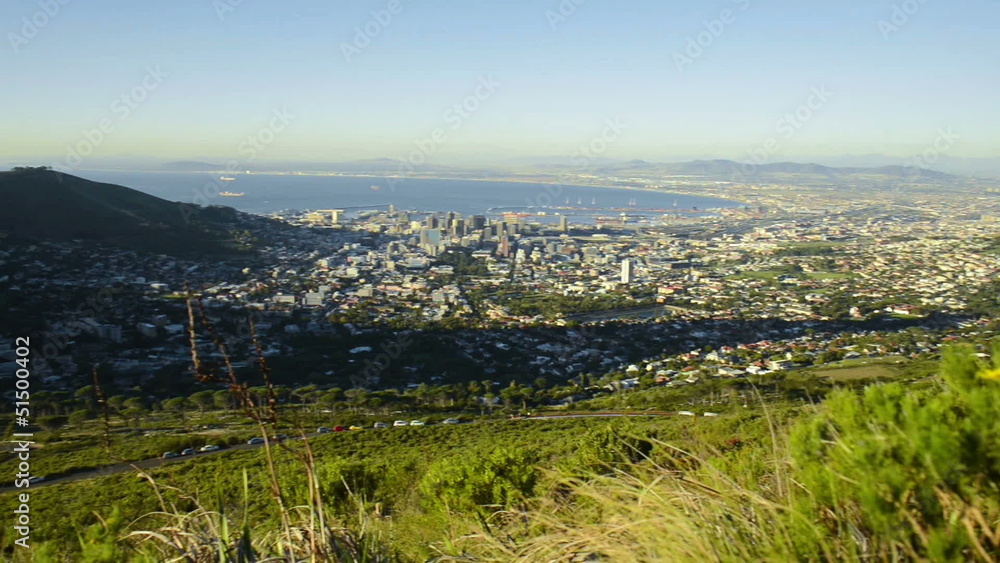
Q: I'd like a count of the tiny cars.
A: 15